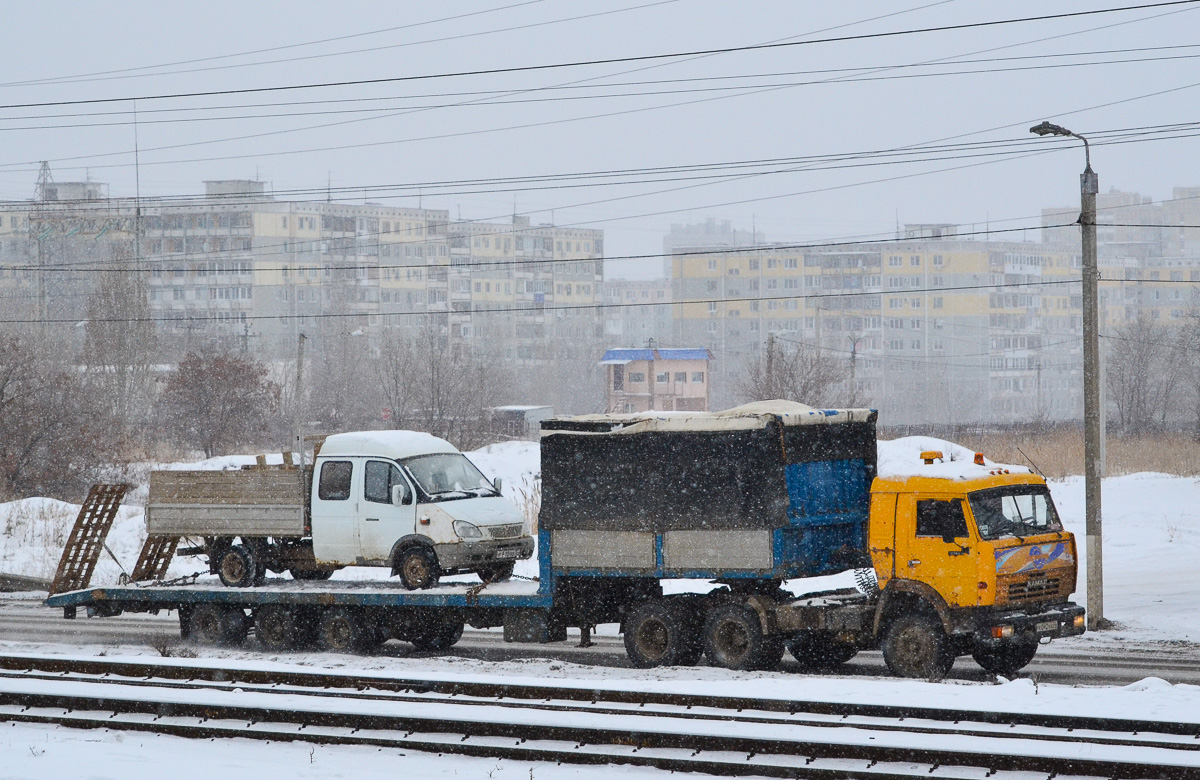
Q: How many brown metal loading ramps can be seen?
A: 2